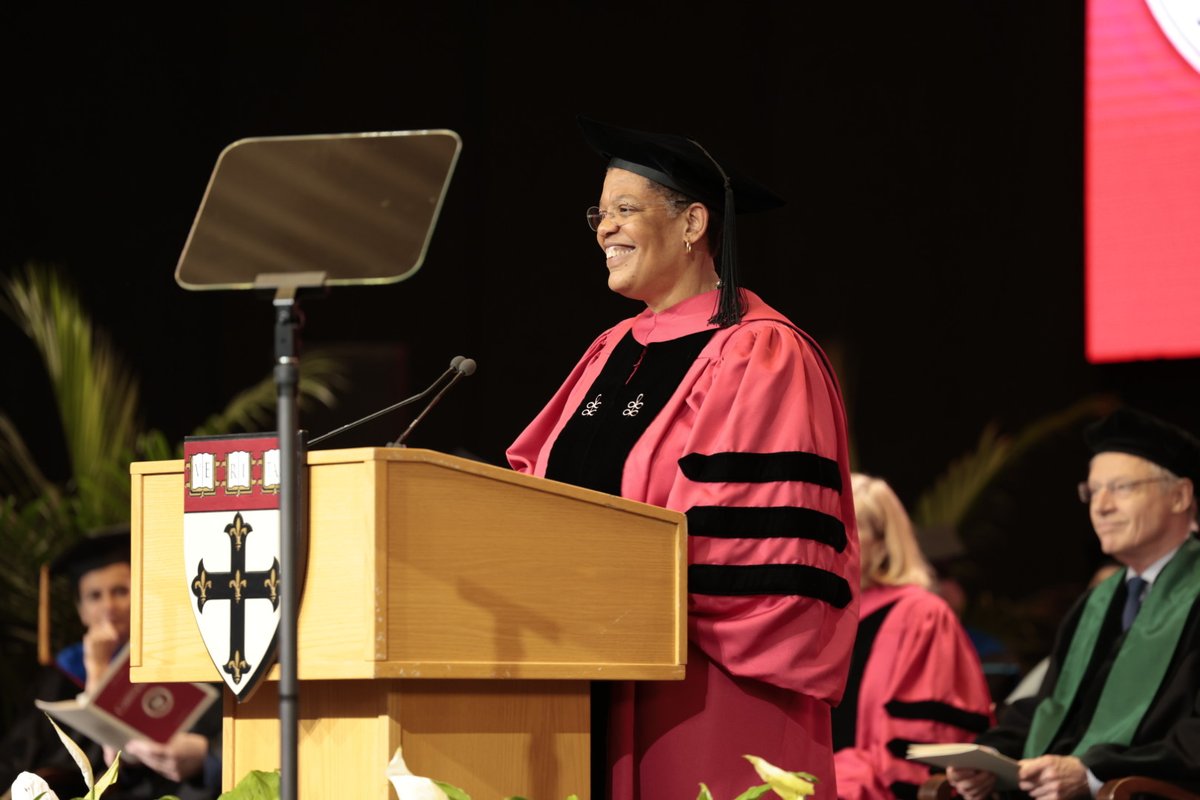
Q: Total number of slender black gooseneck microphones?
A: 2